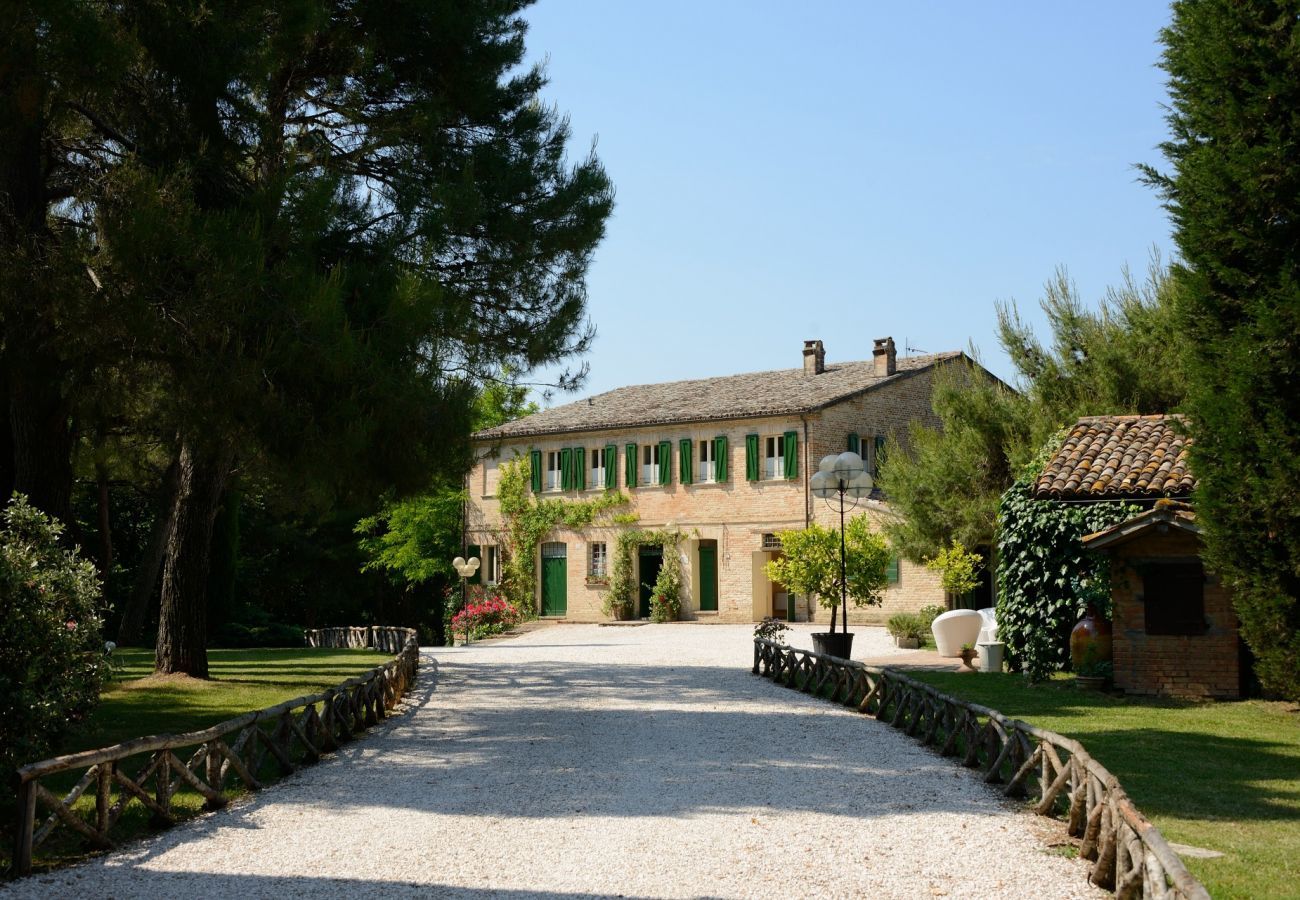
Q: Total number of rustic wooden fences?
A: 2